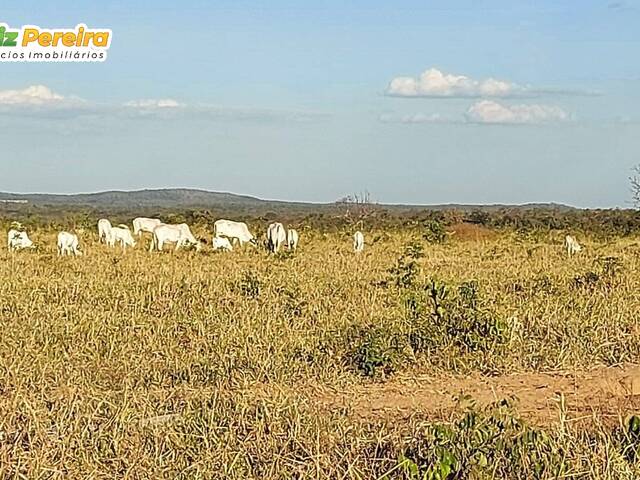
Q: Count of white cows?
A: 12